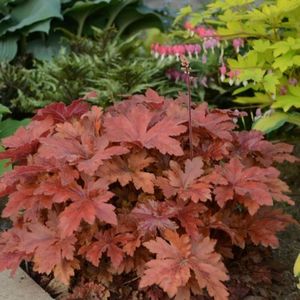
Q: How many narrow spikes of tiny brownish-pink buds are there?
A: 1